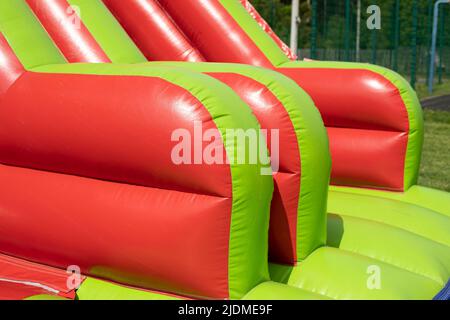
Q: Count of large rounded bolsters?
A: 3